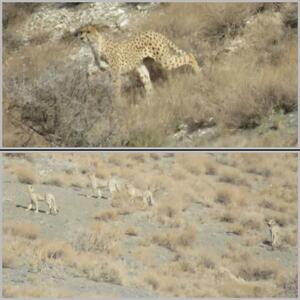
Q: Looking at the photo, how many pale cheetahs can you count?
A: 4